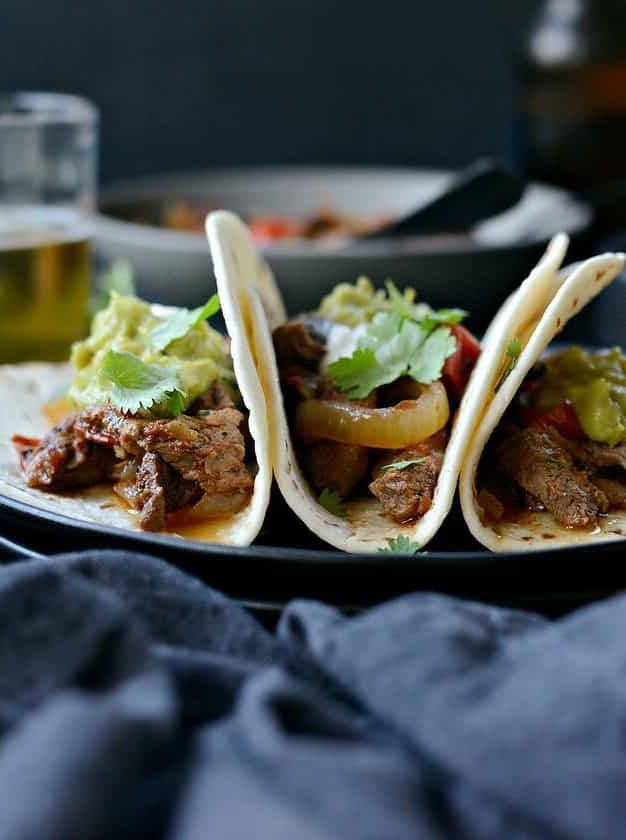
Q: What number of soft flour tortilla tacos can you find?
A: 3